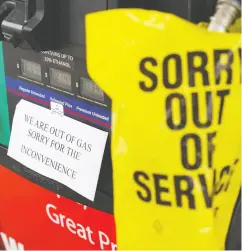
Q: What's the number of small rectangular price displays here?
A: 3